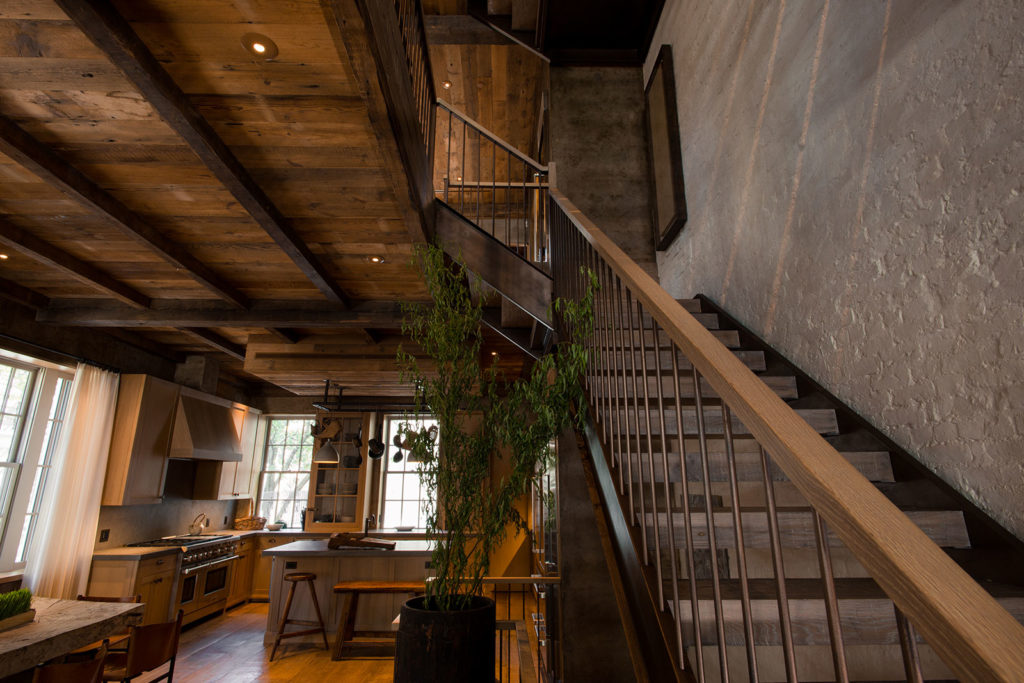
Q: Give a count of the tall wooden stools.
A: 1